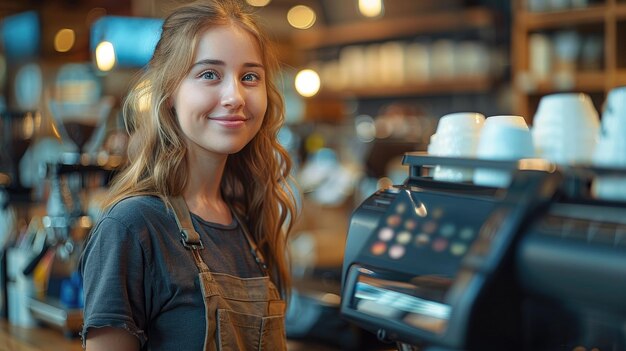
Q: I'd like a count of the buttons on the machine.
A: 14